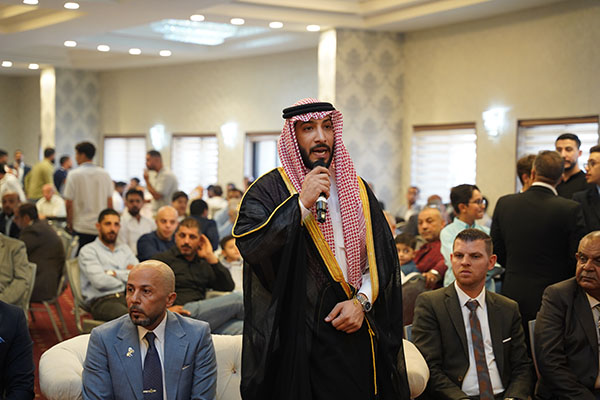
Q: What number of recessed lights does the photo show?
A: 12